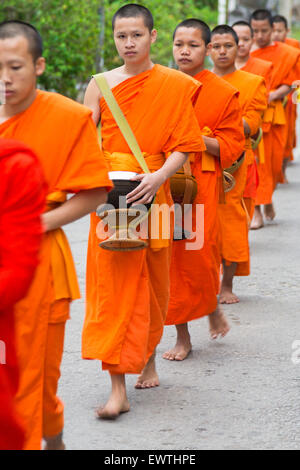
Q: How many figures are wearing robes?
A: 8